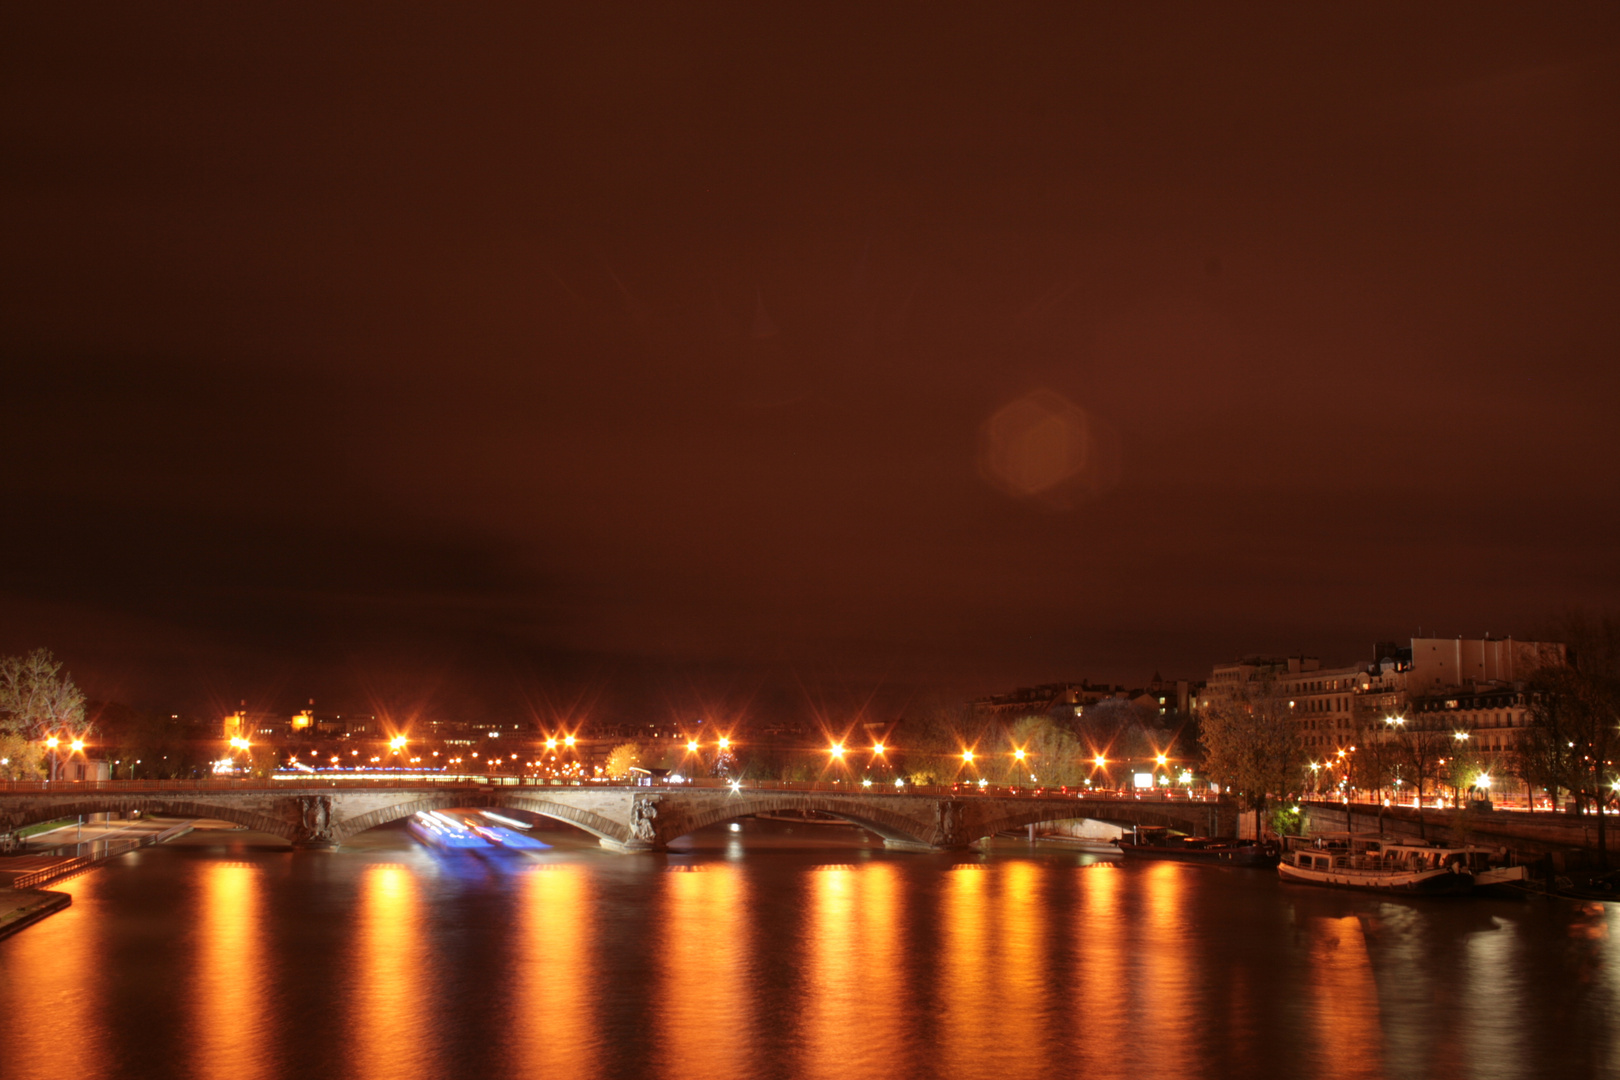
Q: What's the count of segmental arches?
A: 4